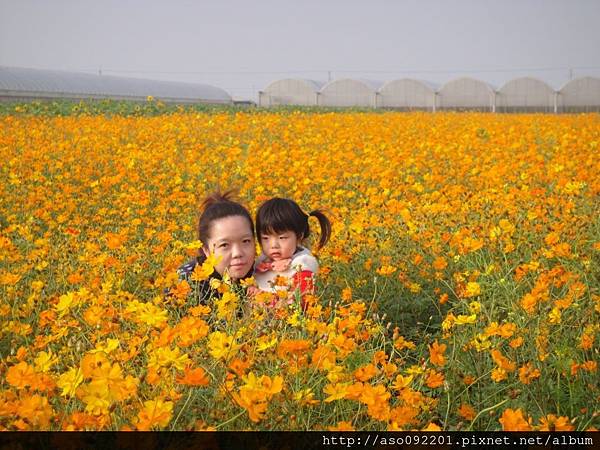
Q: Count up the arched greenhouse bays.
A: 6